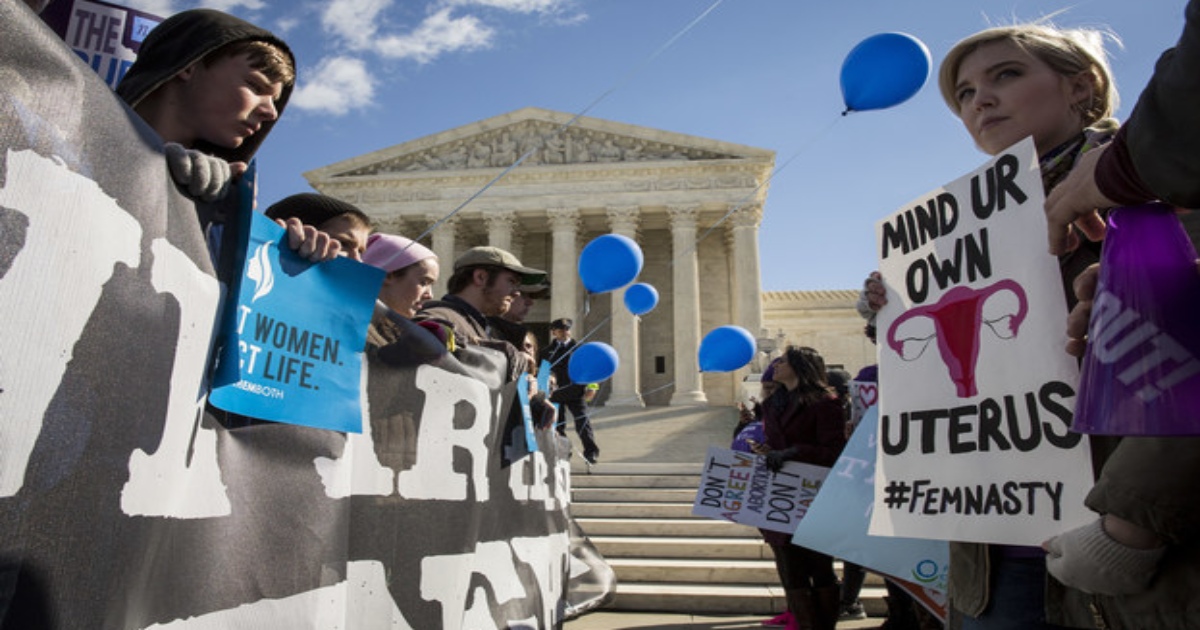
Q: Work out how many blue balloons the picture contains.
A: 5